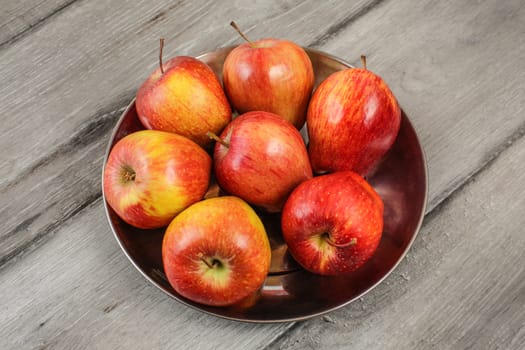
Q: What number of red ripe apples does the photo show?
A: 7